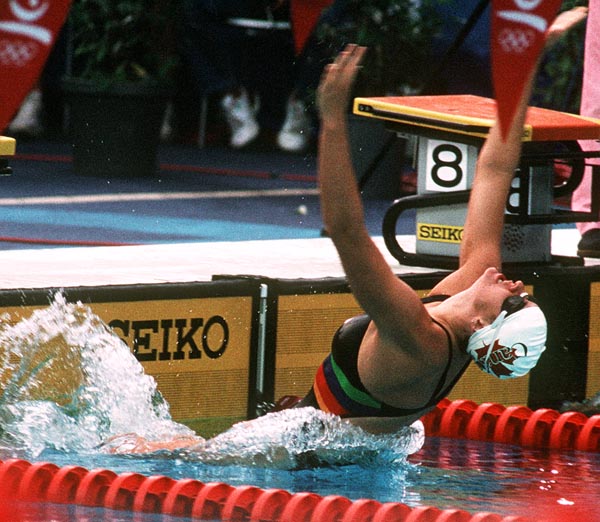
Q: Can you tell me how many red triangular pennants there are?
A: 3